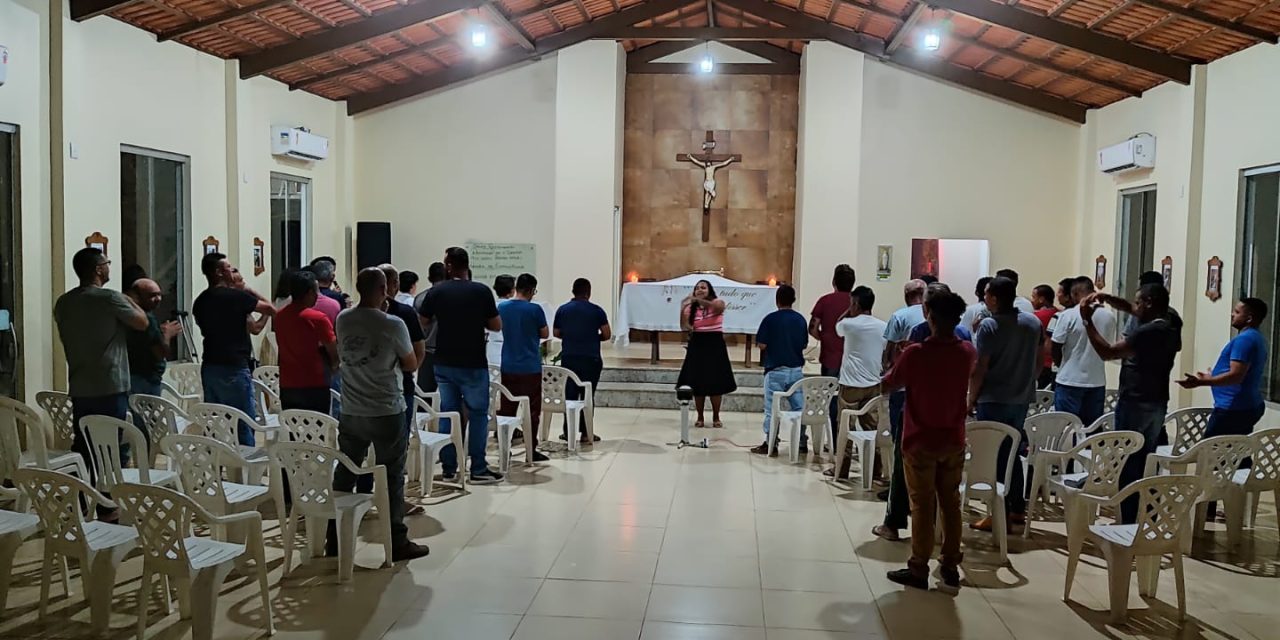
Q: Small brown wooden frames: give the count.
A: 6